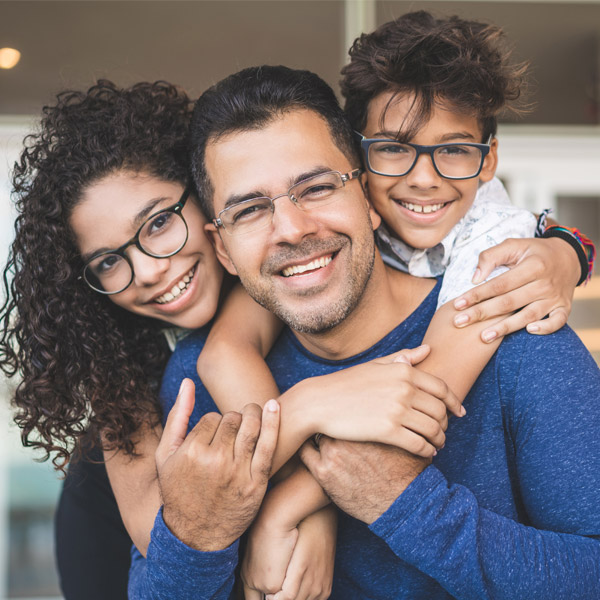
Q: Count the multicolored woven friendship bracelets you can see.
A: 1